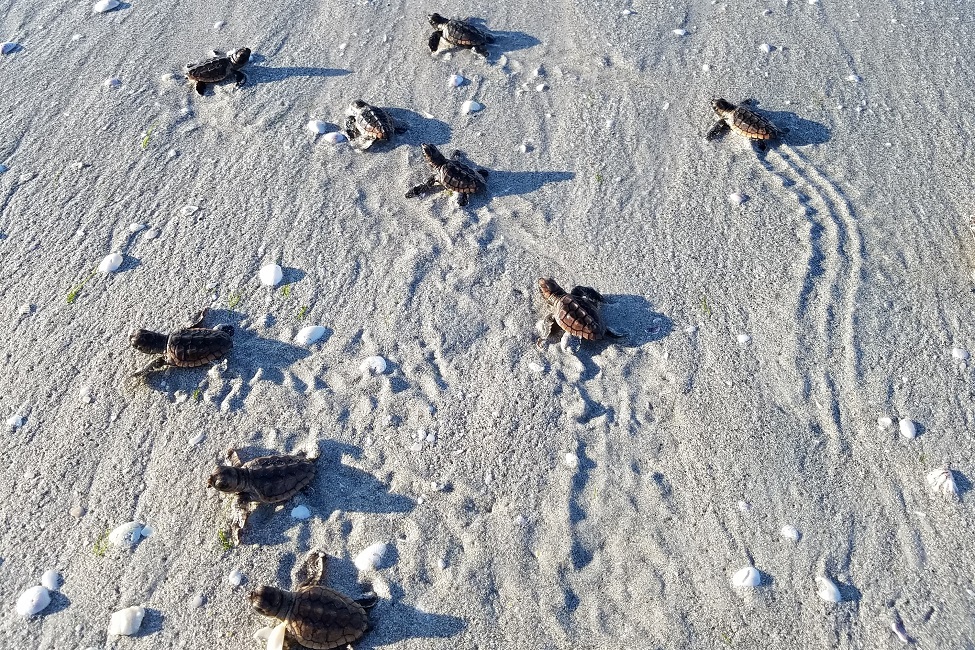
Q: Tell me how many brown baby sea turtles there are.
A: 9